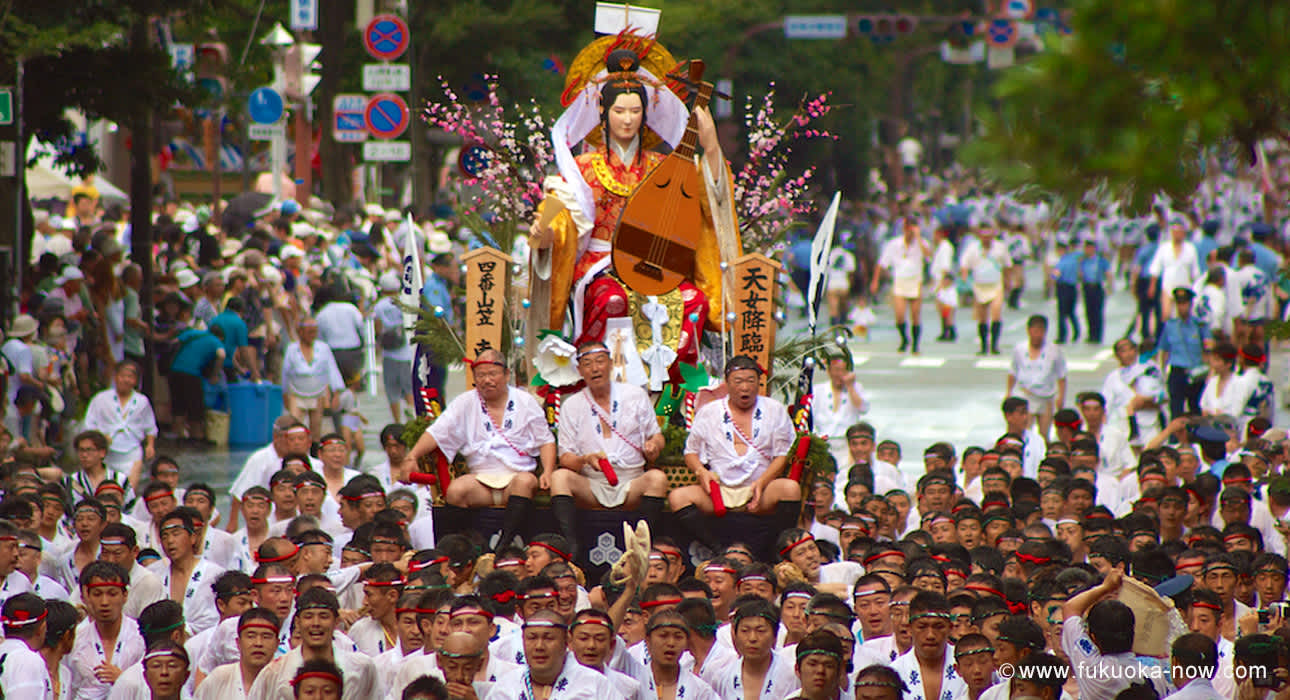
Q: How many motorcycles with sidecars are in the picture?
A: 0